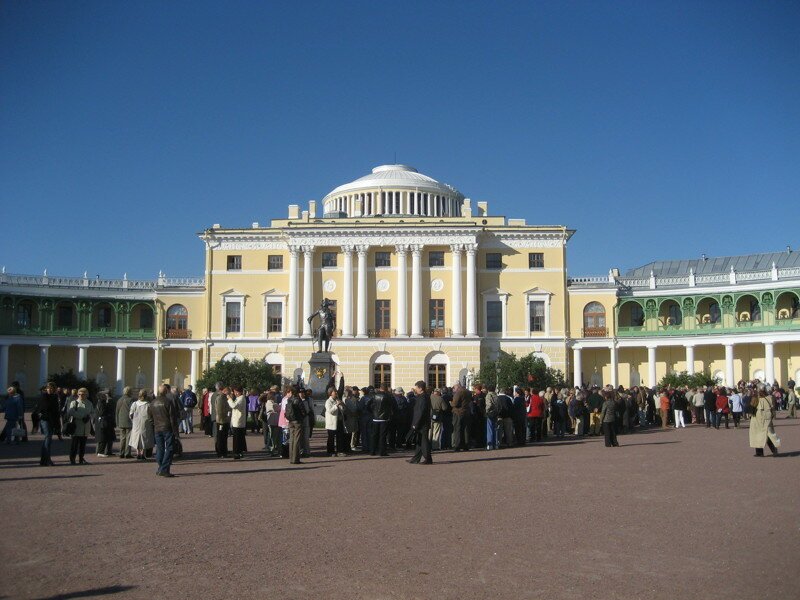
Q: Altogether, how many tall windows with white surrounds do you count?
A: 4